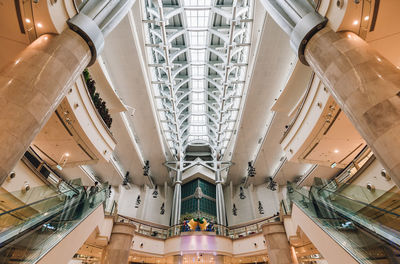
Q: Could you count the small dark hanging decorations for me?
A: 11